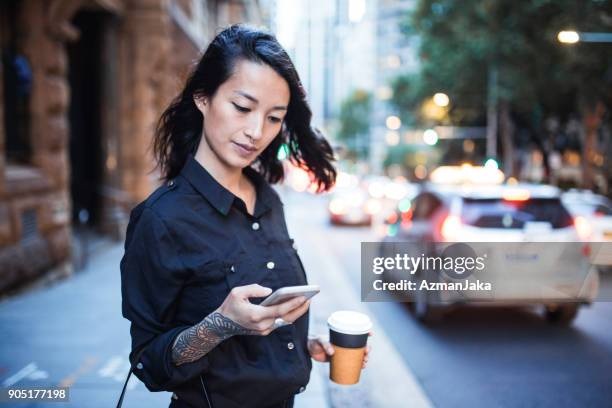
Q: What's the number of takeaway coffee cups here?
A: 1